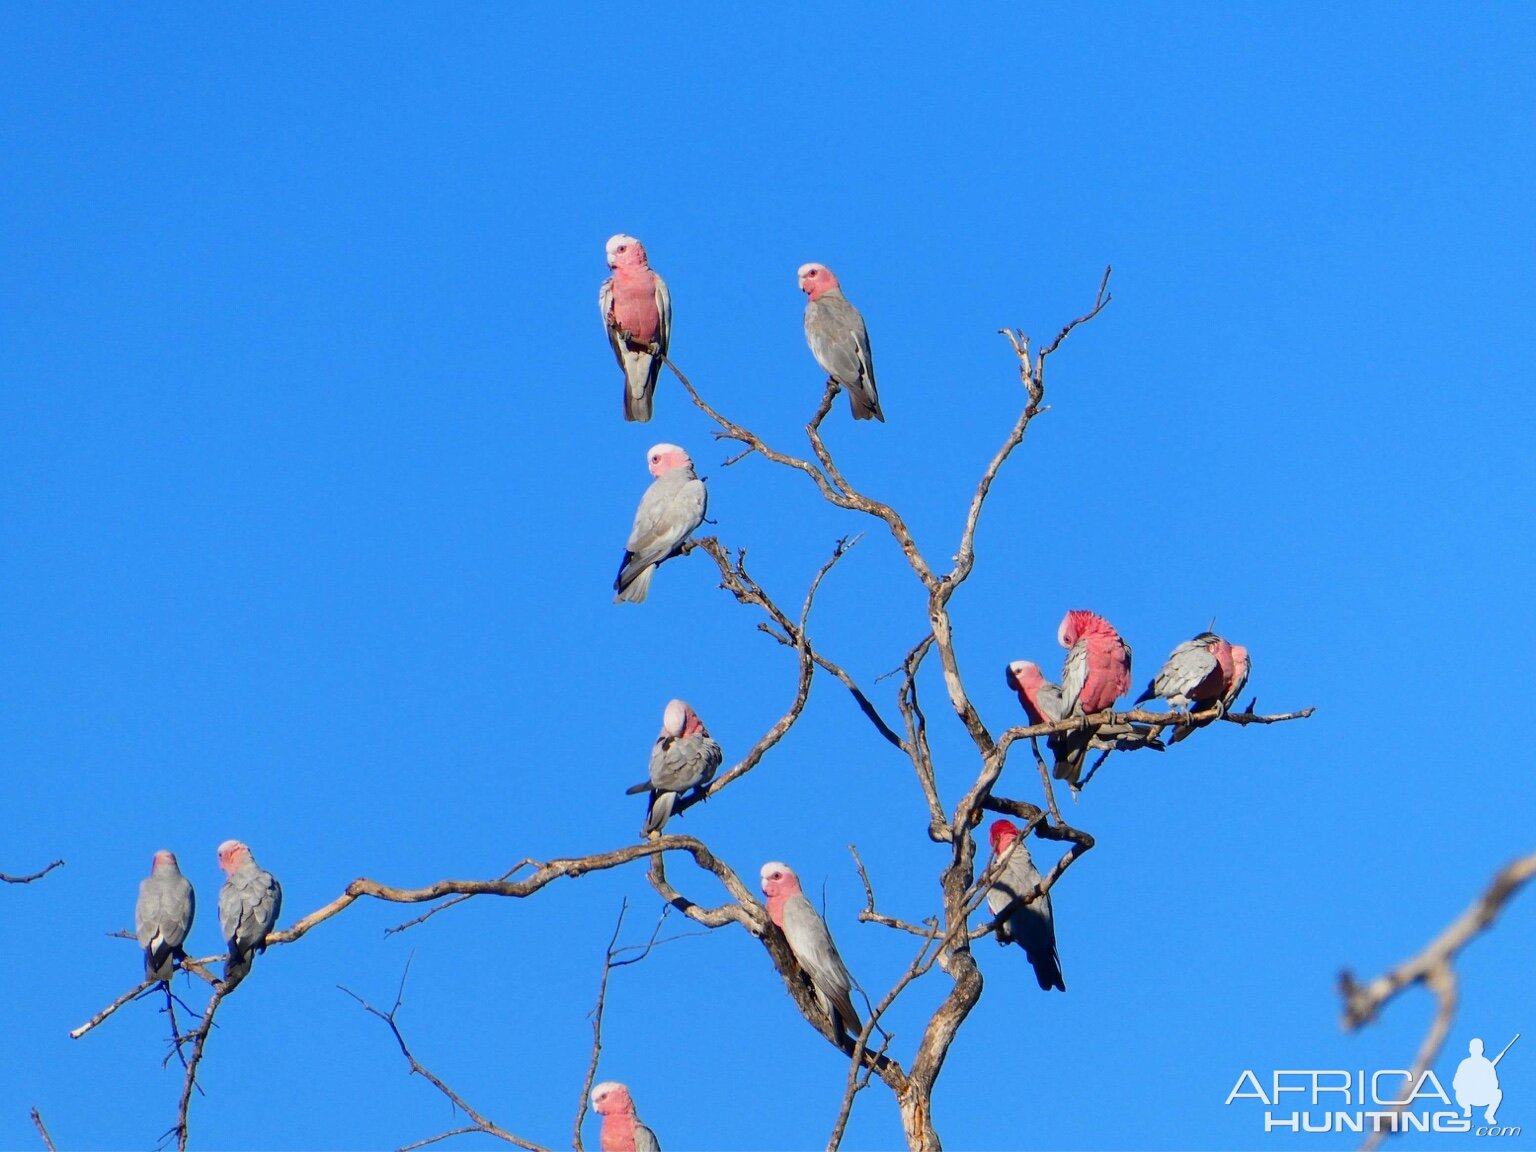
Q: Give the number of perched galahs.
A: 12